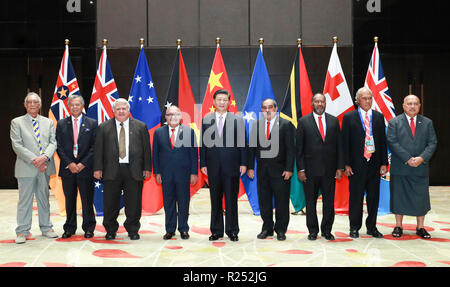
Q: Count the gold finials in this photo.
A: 9